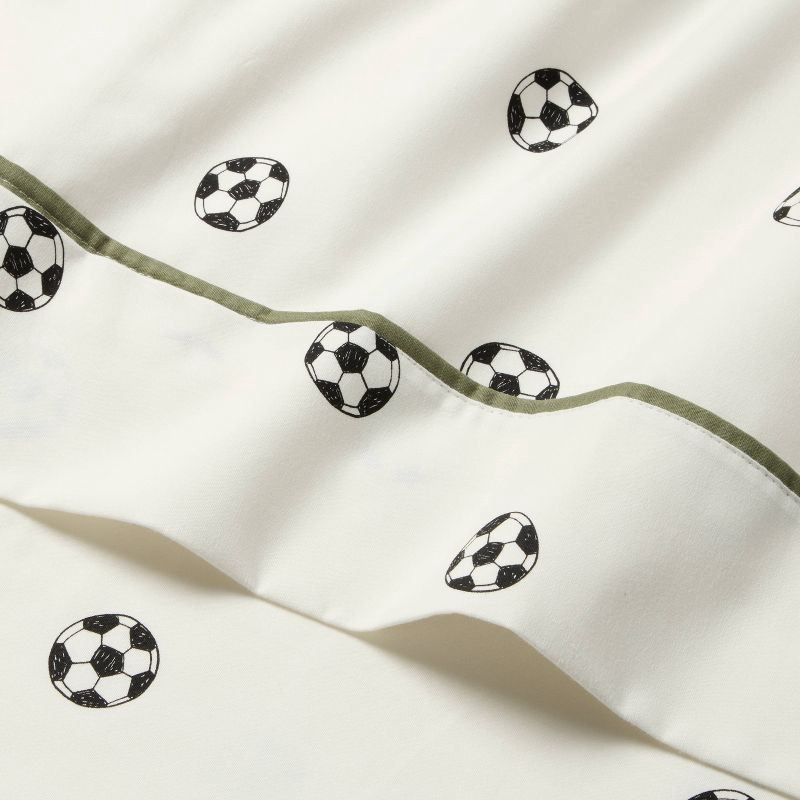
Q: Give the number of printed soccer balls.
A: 9